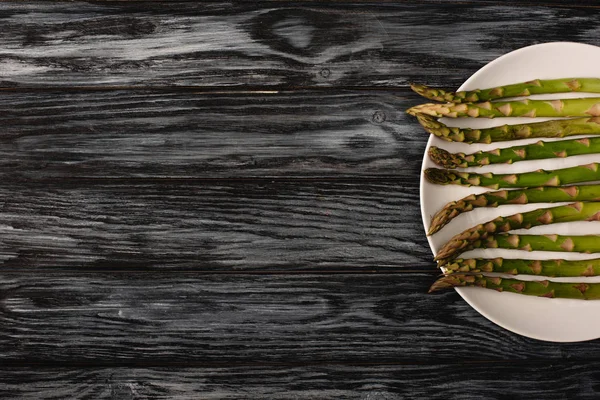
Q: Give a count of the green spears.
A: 10